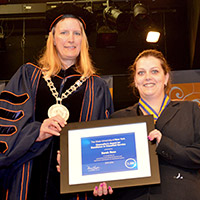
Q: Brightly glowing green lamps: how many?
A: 0